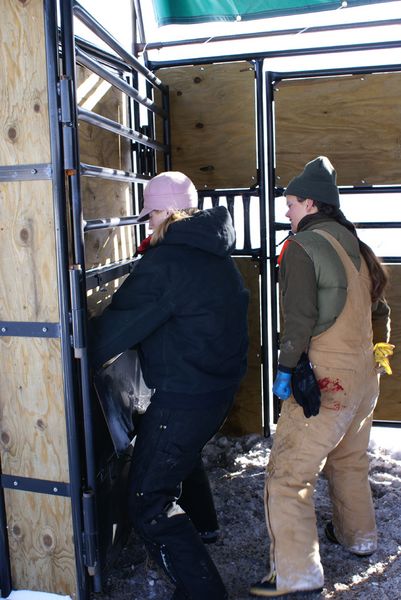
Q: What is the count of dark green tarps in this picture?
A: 1